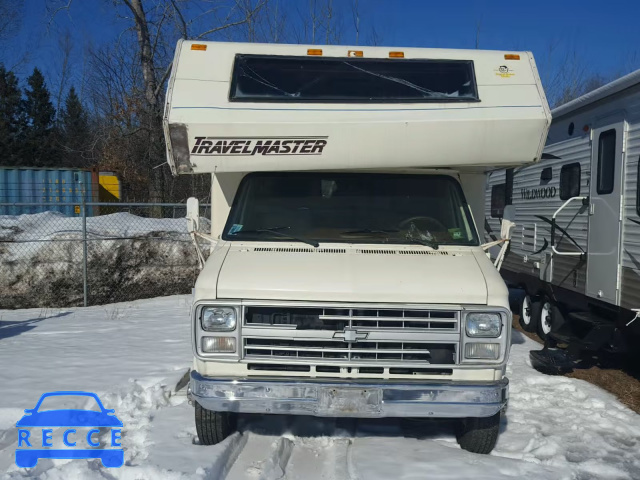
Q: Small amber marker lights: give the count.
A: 5